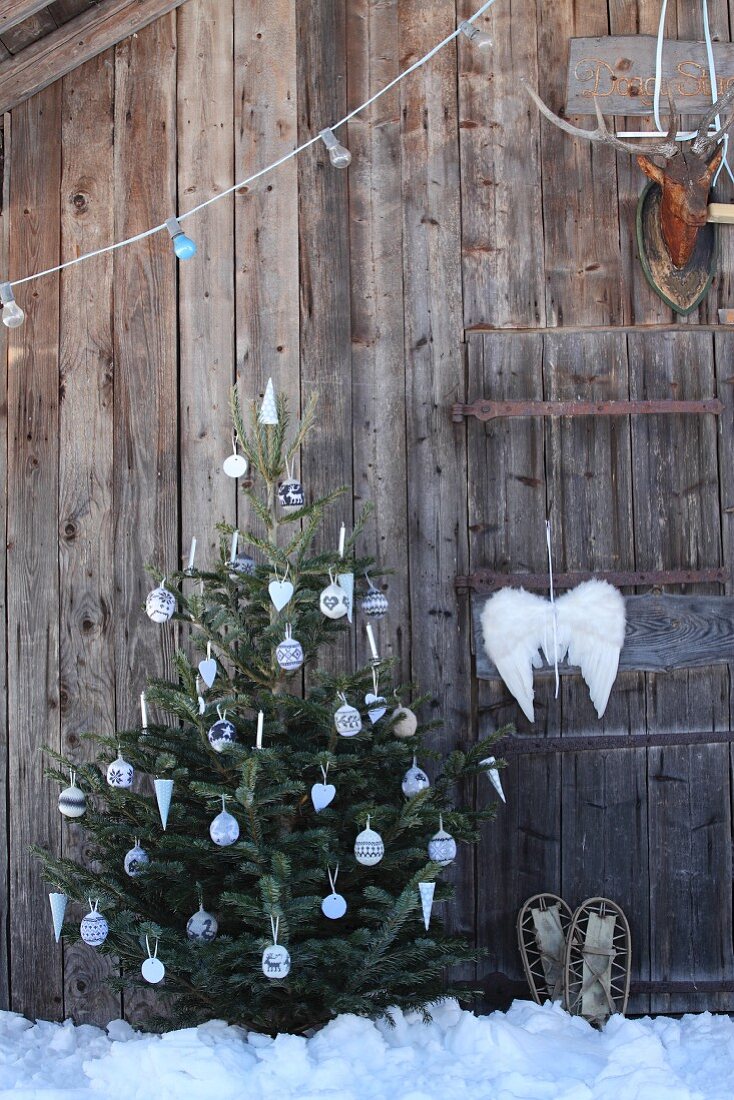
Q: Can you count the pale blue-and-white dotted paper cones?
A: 6